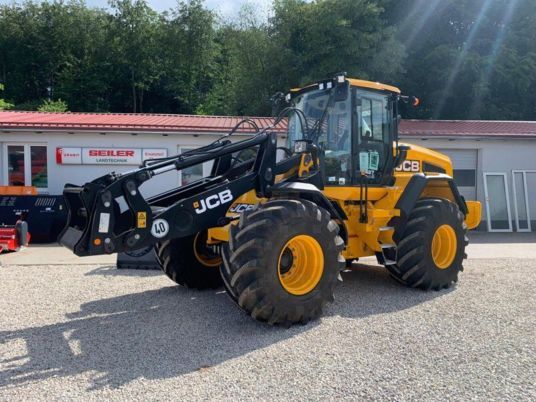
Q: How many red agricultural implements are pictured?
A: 1